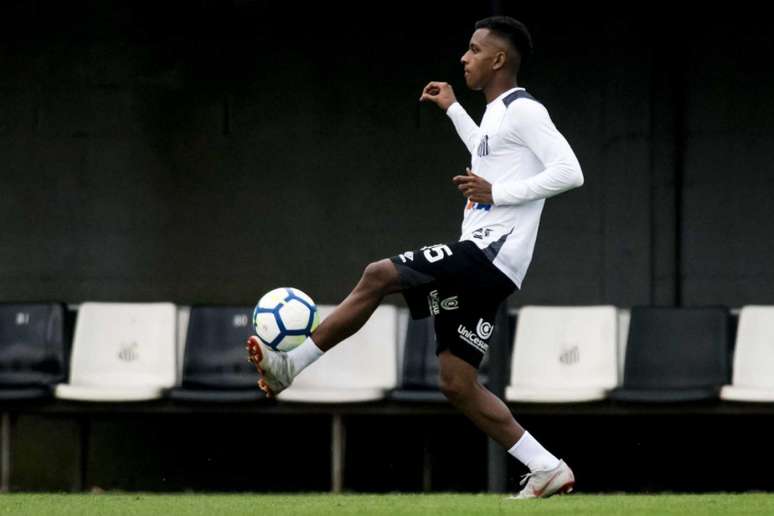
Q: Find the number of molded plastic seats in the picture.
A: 8